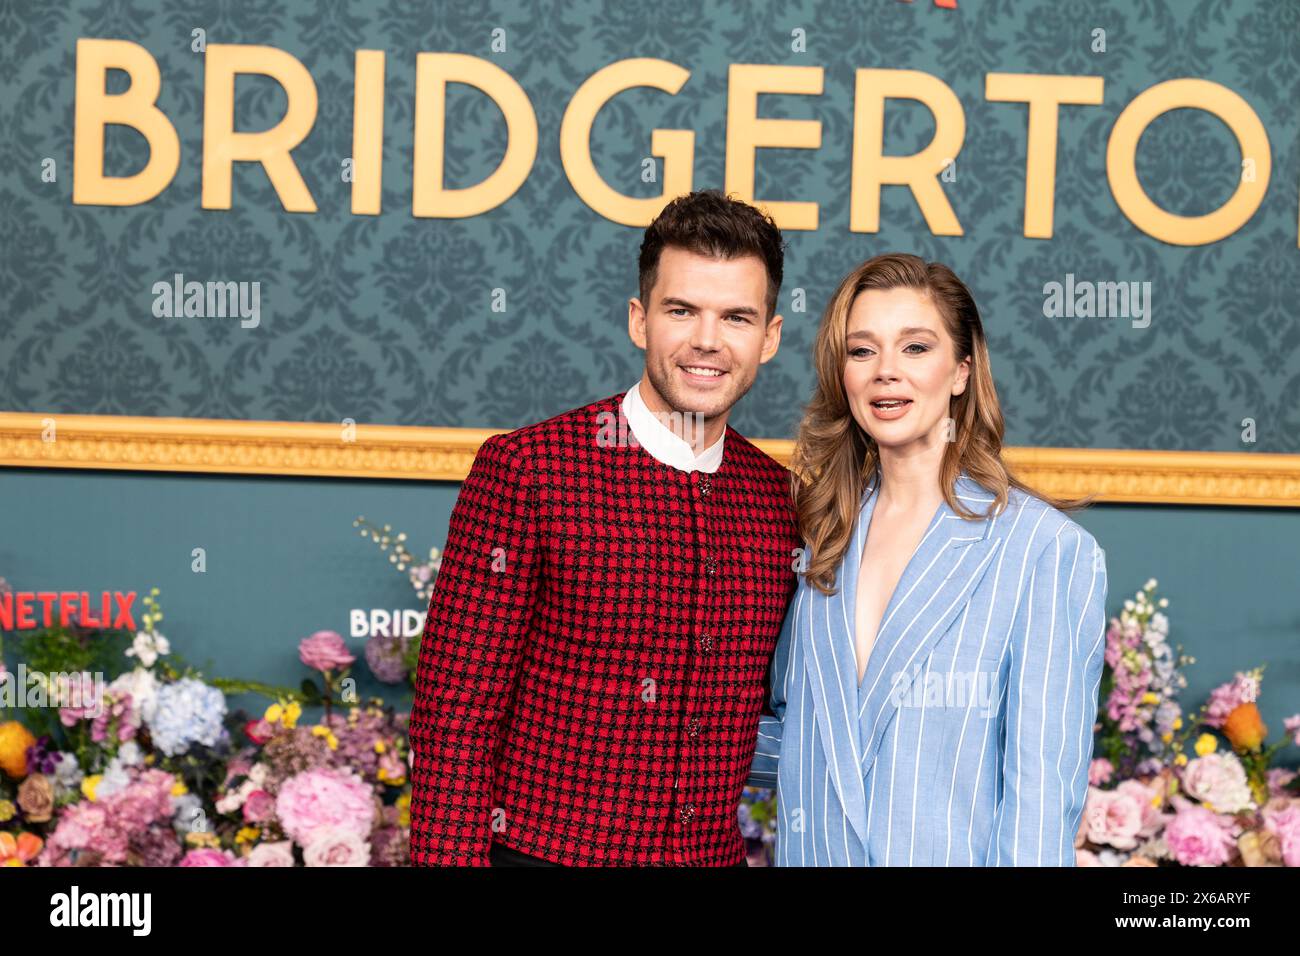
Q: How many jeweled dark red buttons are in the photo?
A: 5